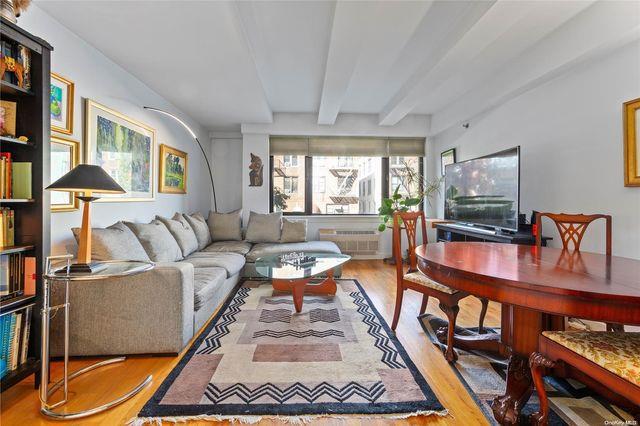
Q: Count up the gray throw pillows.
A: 7